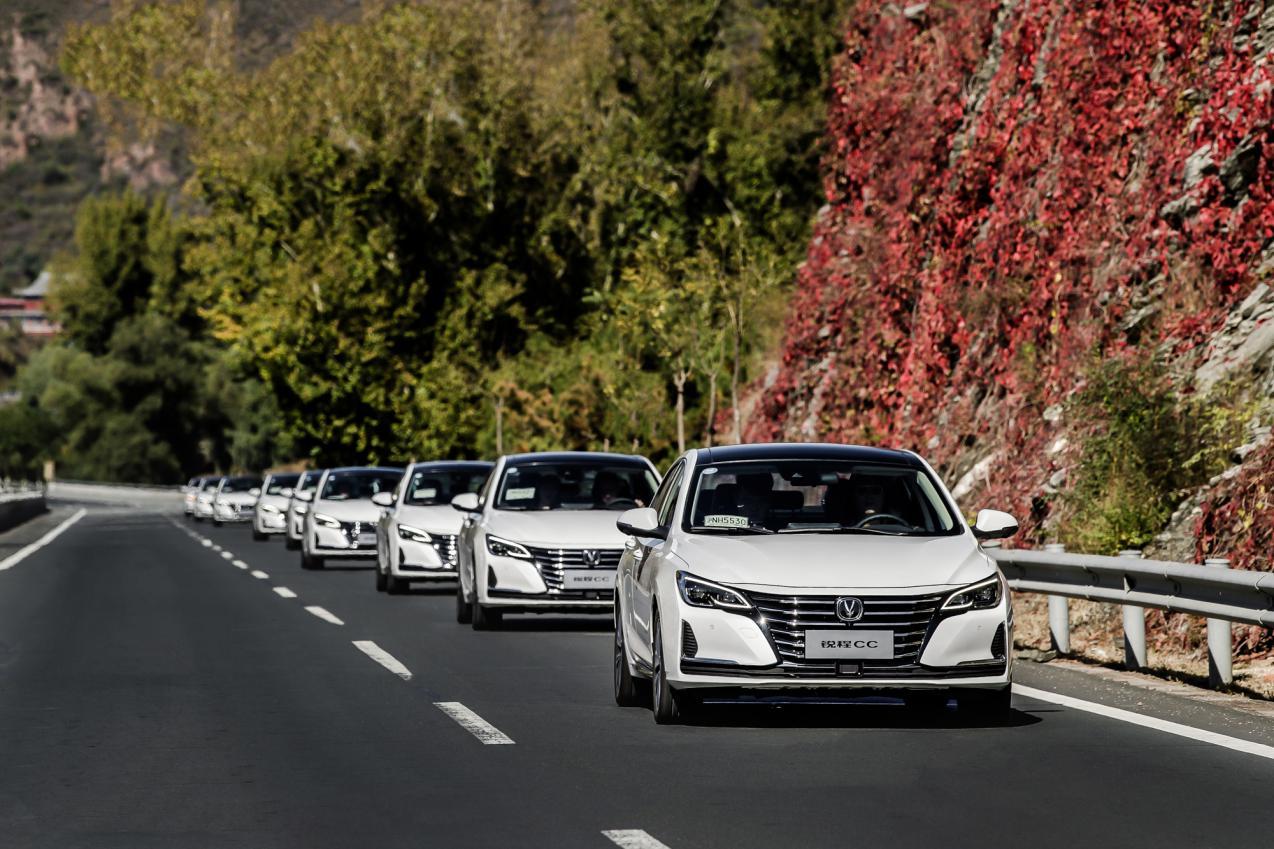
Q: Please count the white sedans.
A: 9